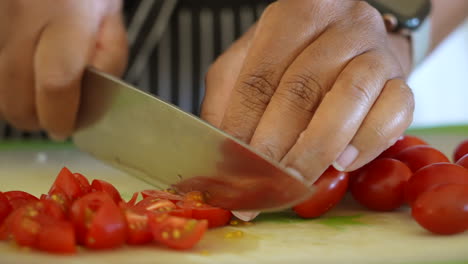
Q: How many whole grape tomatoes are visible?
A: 8